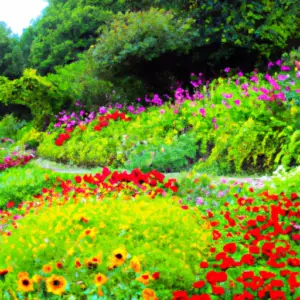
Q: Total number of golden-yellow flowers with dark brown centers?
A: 3